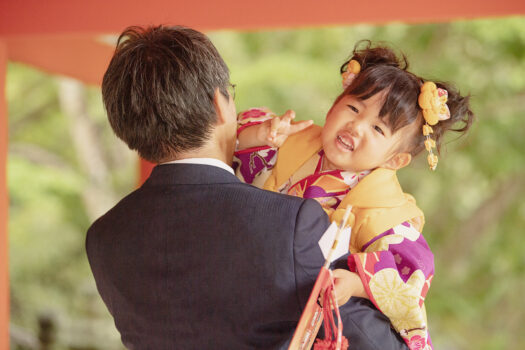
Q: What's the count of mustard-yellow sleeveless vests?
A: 1